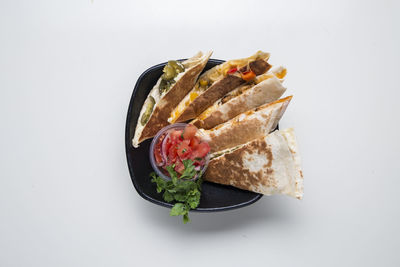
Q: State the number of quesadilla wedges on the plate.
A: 5